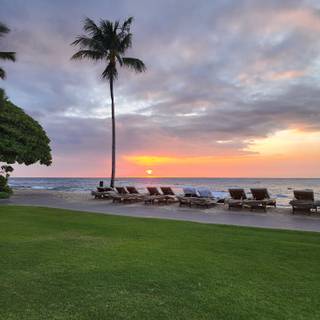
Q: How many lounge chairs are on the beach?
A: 11